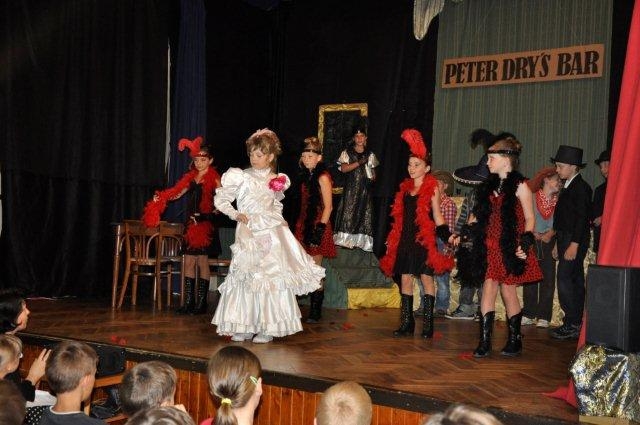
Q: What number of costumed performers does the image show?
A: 11